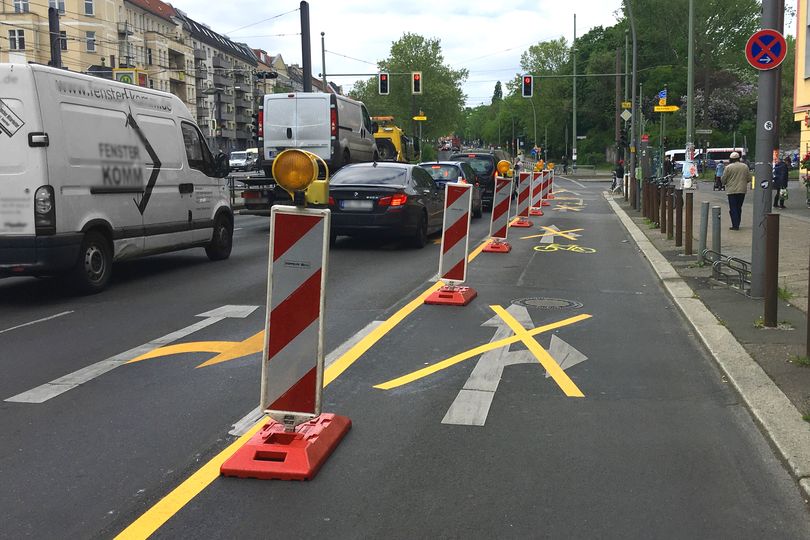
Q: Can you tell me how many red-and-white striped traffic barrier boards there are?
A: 7